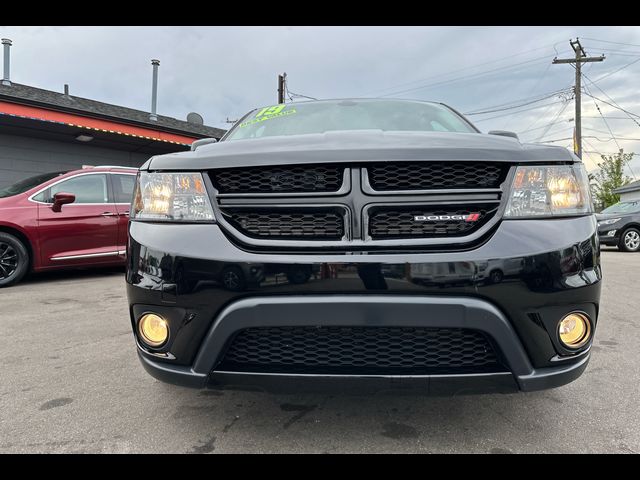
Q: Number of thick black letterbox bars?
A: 2